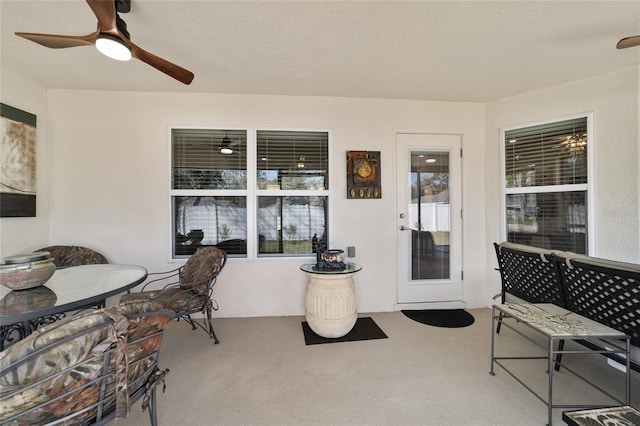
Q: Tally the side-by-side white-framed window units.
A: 2